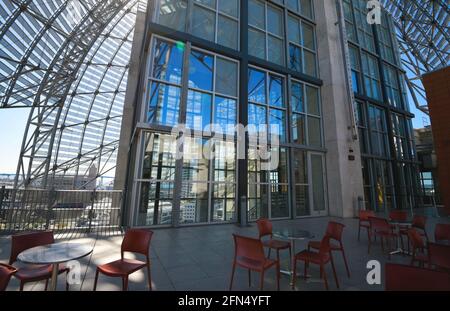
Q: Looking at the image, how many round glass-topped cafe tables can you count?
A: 3